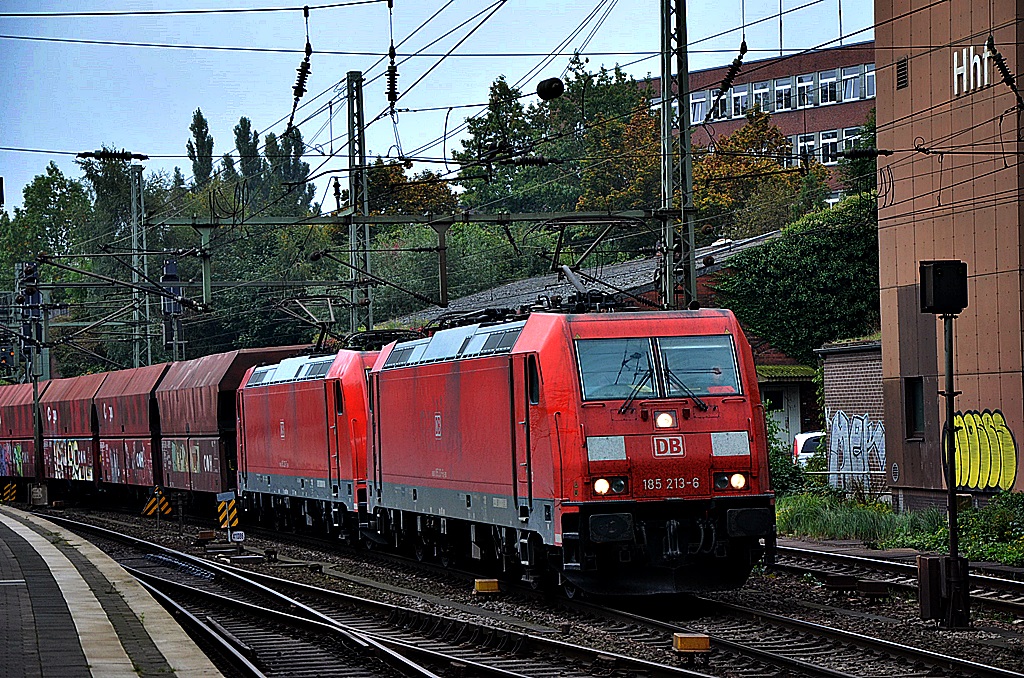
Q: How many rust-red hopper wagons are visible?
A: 4